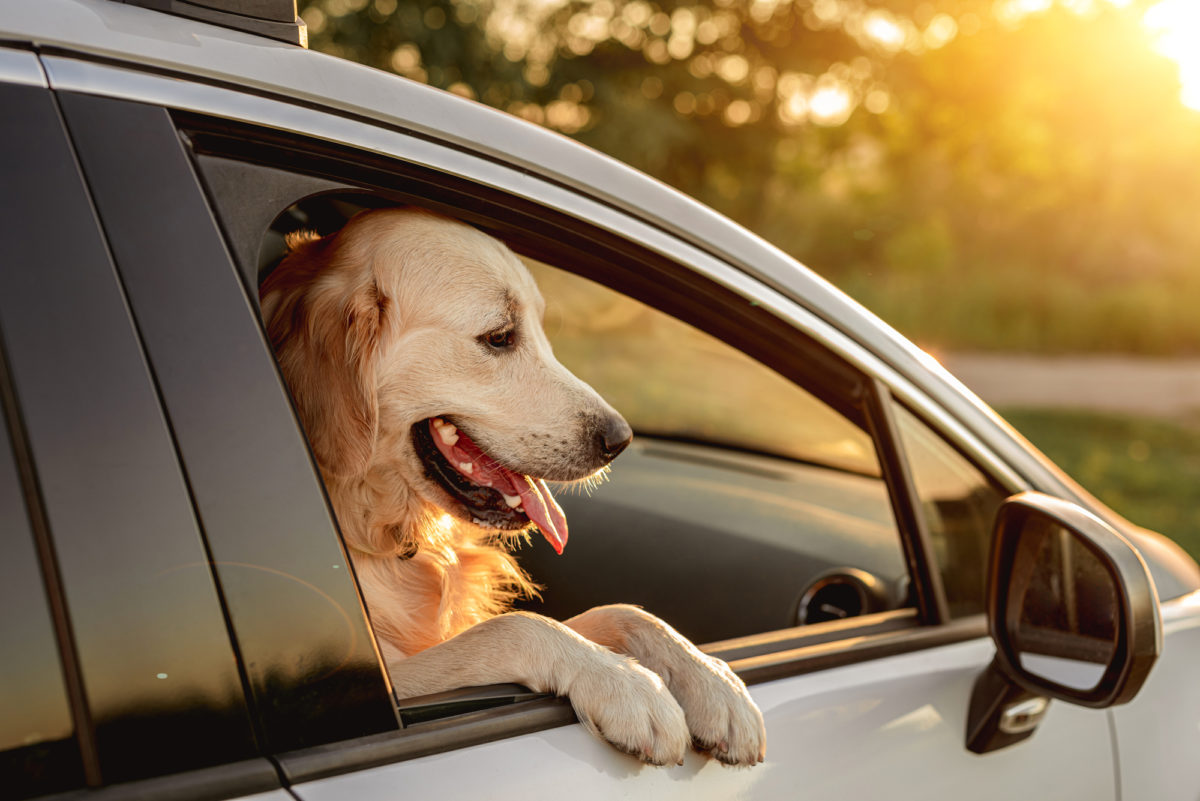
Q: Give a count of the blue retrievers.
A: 0